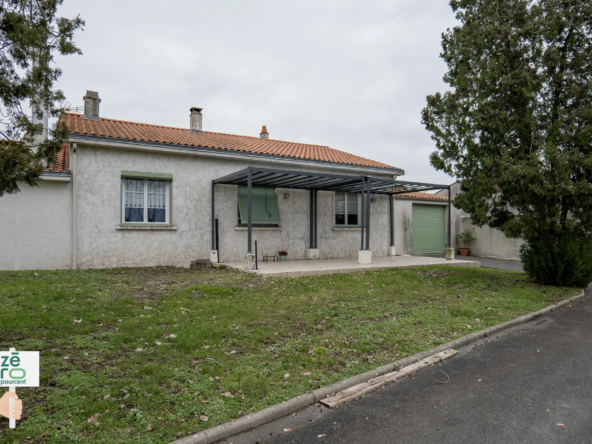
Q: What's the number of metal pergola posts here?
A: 8